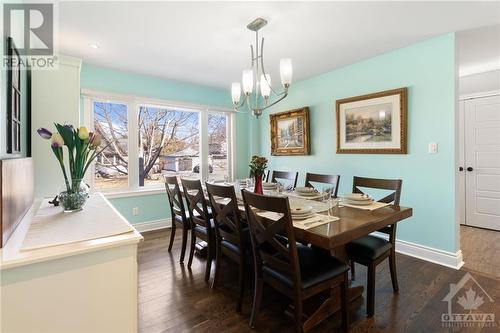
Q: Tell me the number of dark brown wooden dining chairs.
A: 8